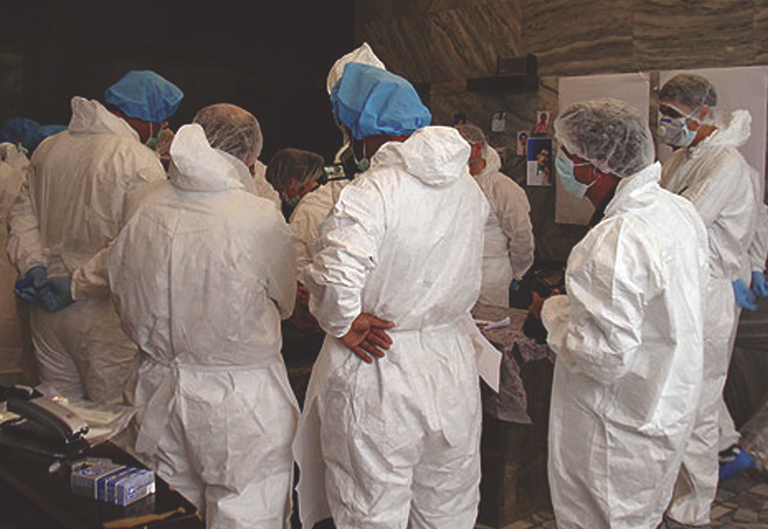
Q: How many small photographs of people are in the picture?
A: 5